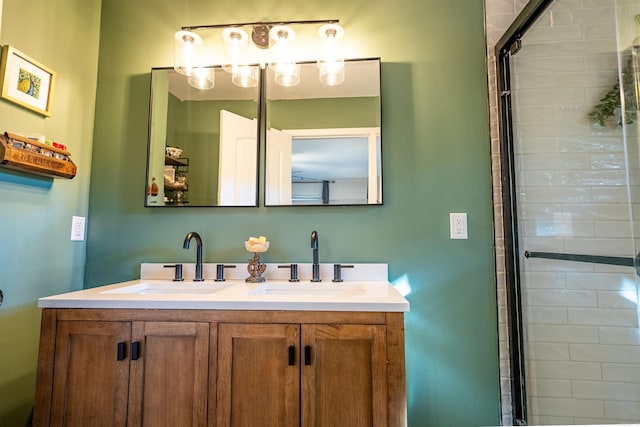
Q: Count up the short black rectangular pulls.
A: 4